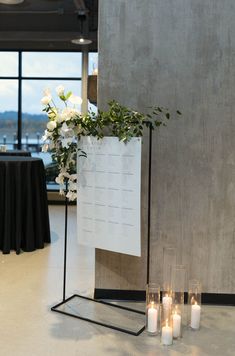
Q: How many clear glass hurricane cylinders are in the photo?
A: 5